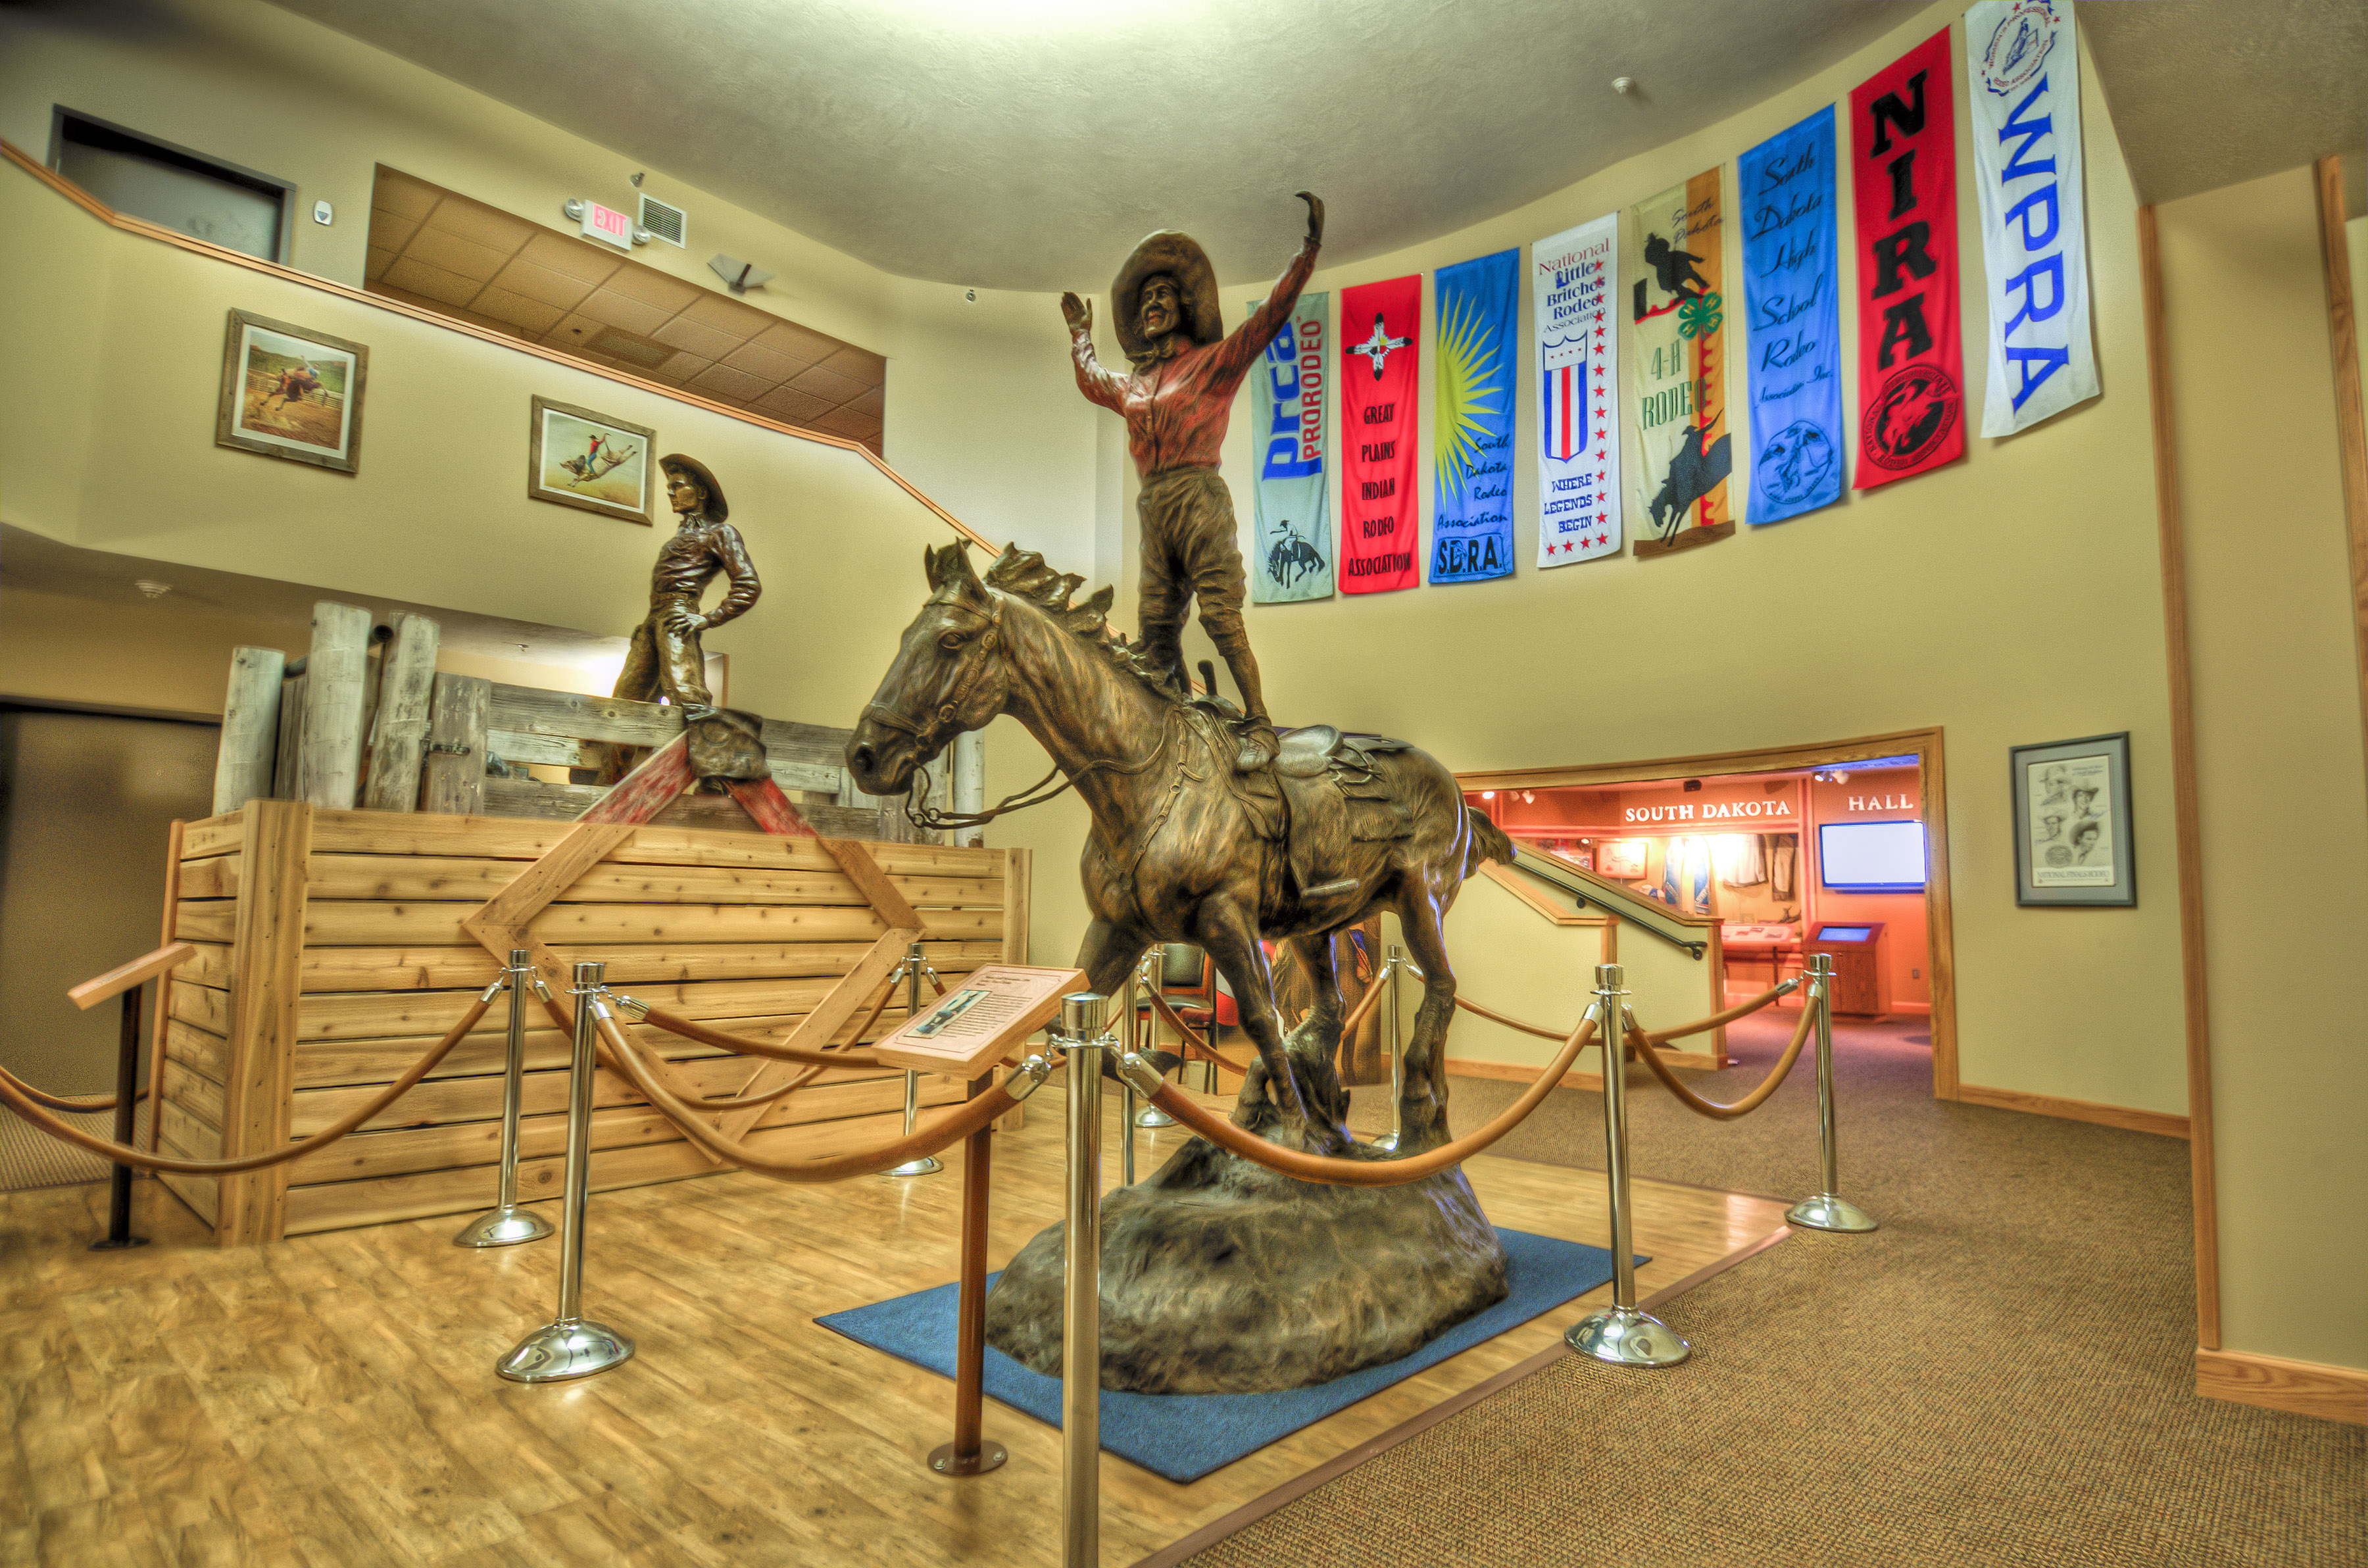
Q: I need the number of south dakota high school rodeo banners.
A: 1